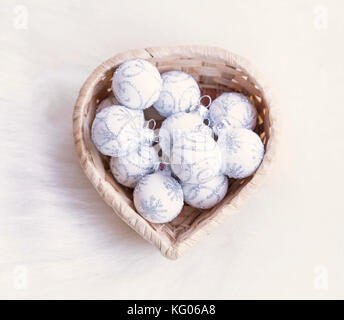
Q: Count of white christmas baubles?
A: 11